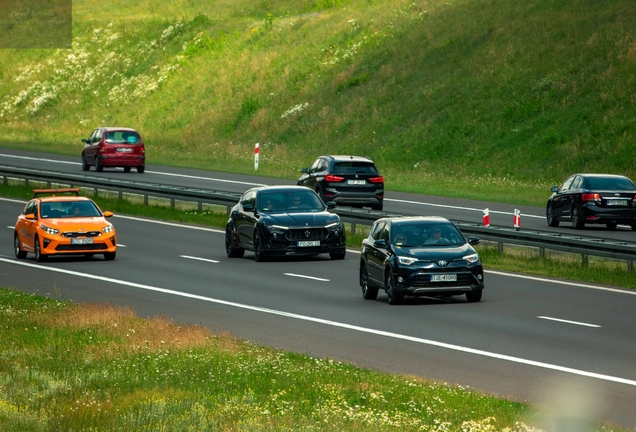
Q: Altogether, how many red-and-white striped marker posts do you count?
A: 3